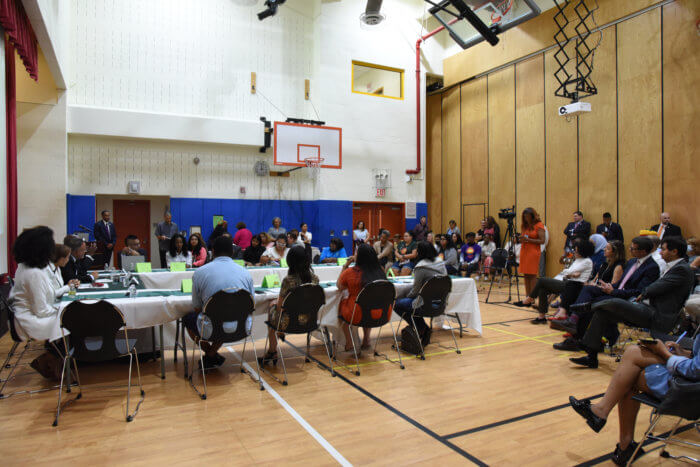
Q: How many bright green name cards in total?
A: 8